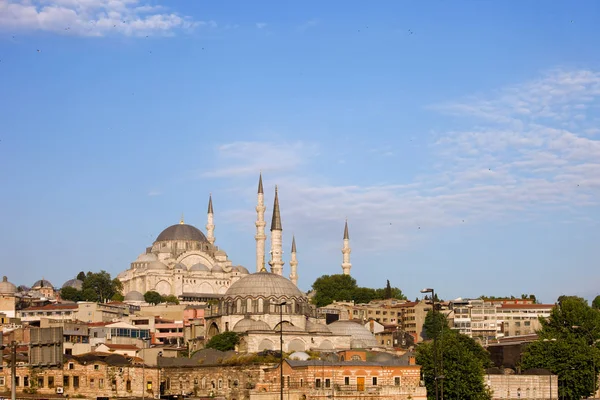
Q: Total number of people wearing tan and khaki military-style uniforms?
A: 0